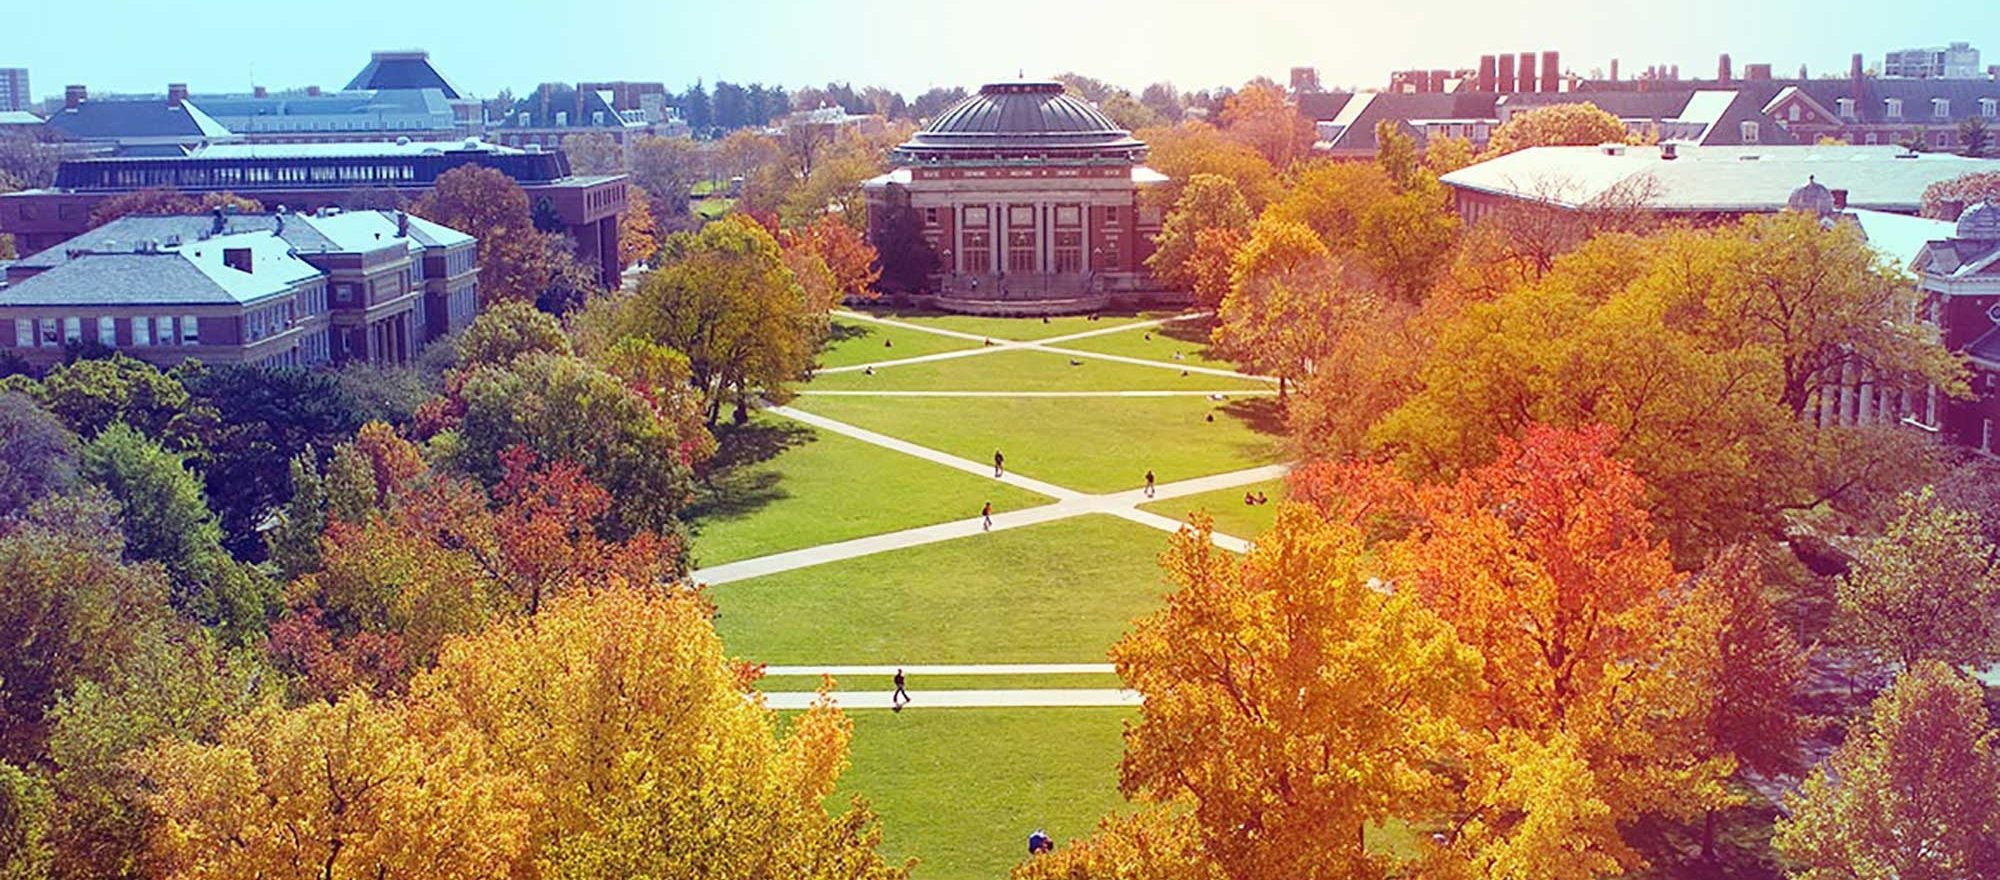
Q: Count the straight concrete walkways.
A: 7